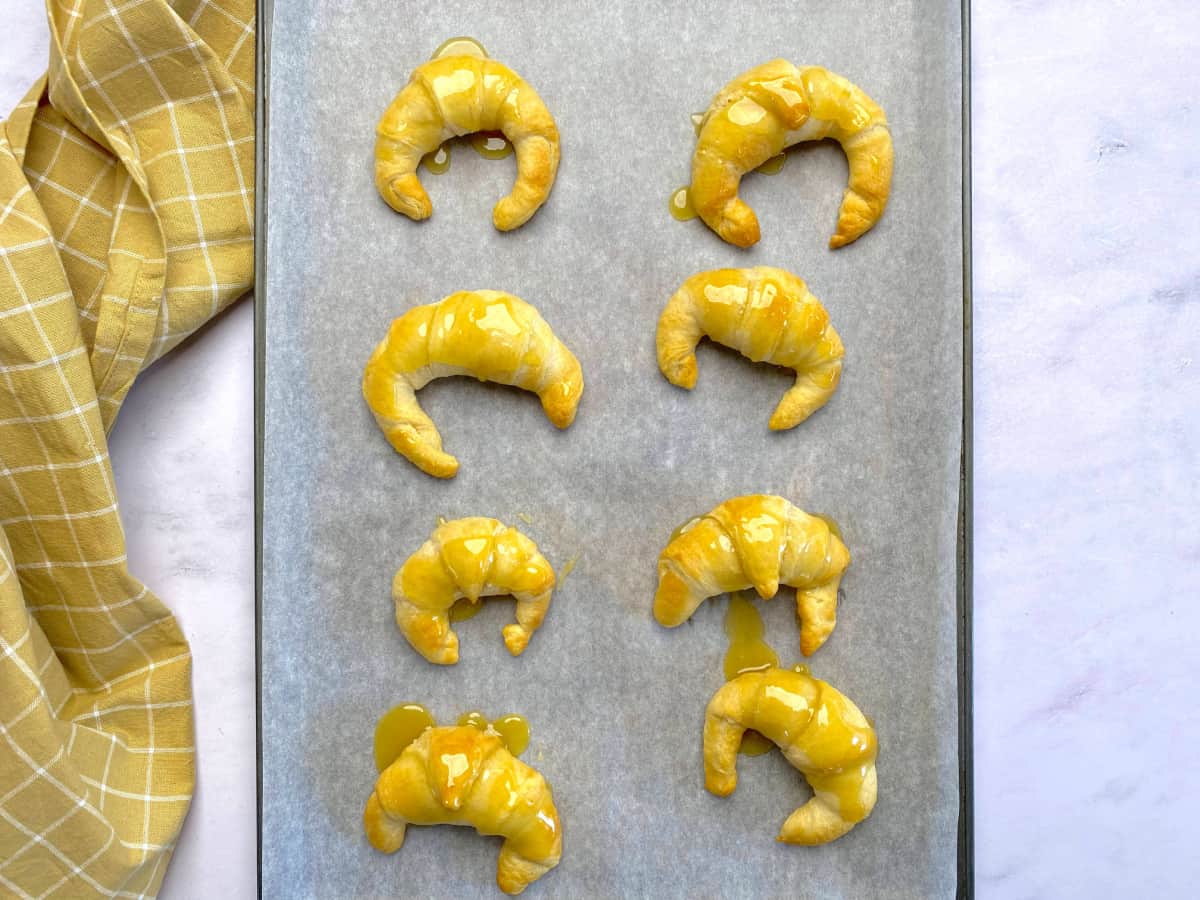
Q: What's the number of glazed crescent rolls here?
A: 8